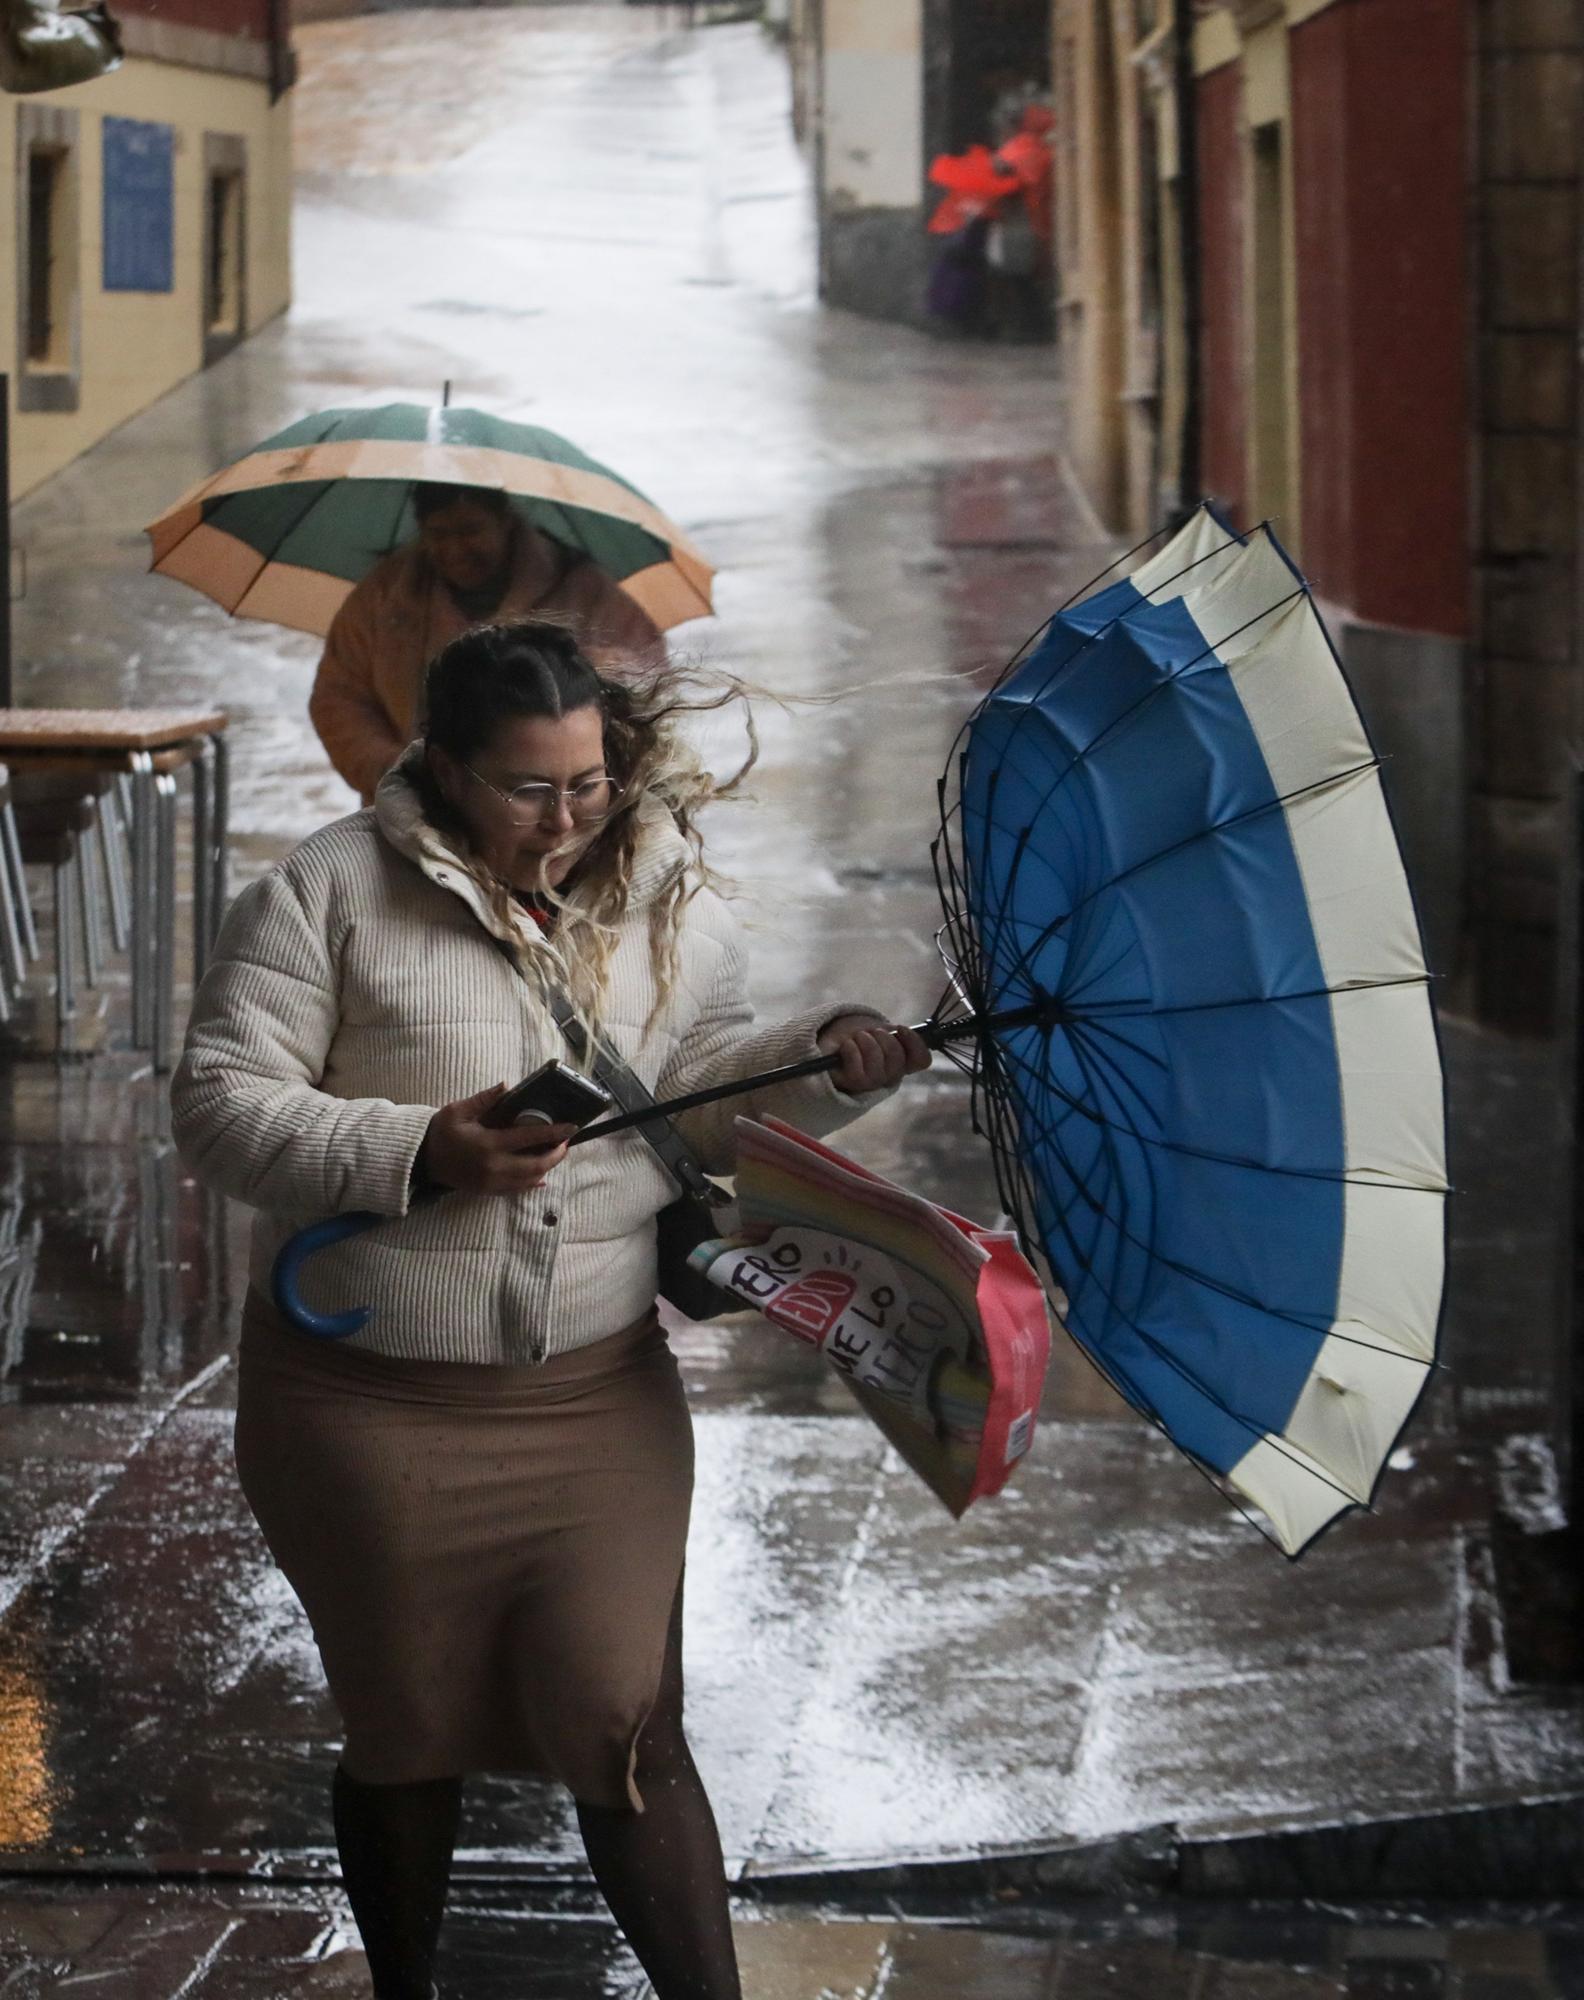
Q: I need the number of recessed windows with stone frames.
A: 2